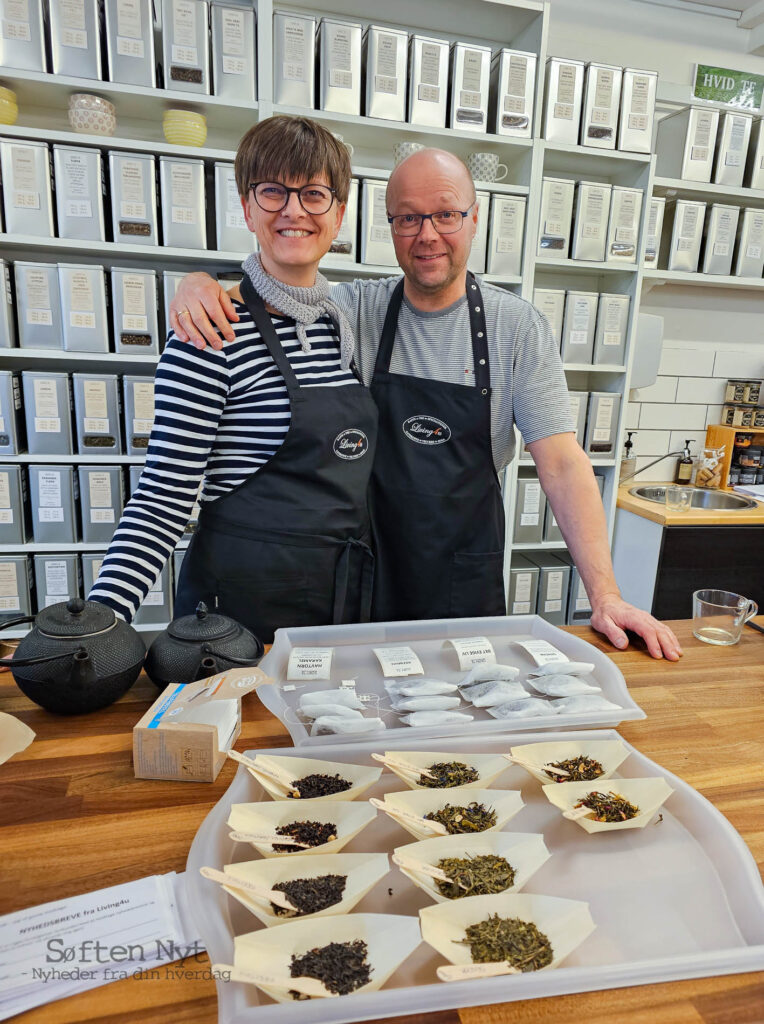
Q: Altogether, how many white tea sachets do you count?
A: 12